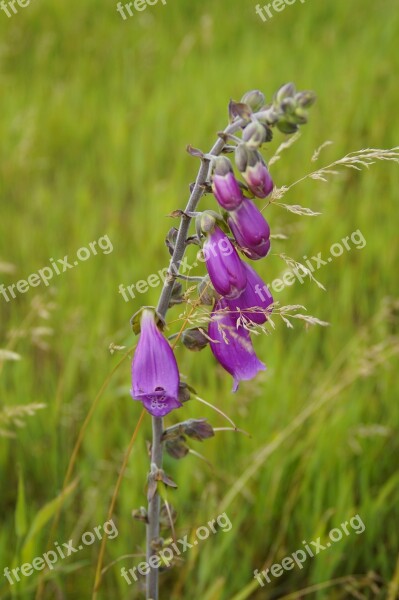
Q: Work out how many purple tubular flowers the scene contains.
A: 7